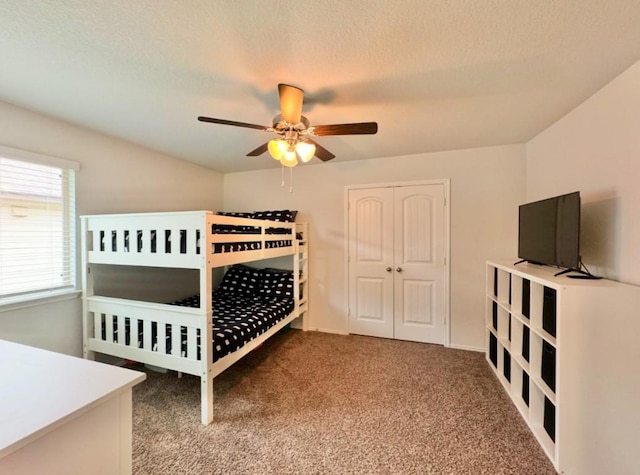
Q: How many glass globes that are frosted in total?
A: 3